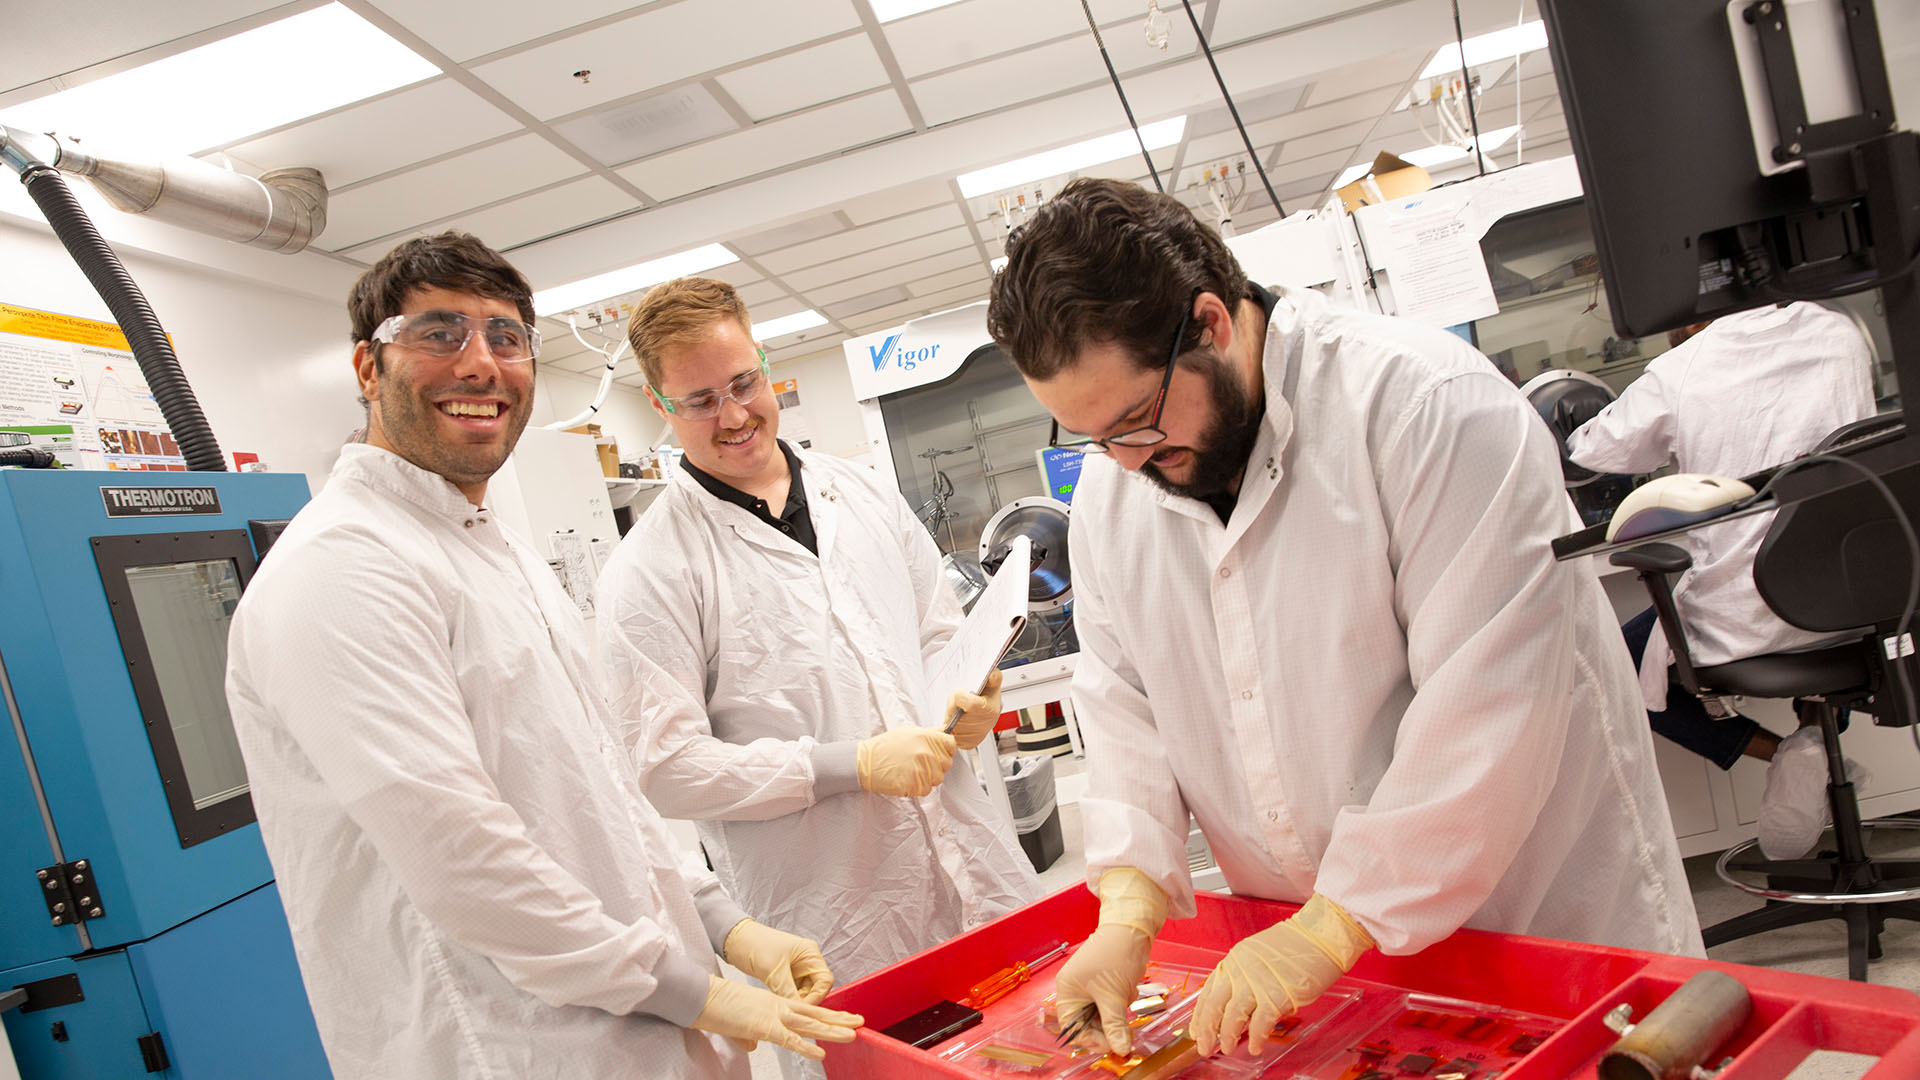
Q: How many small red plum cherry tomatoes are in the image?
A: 0